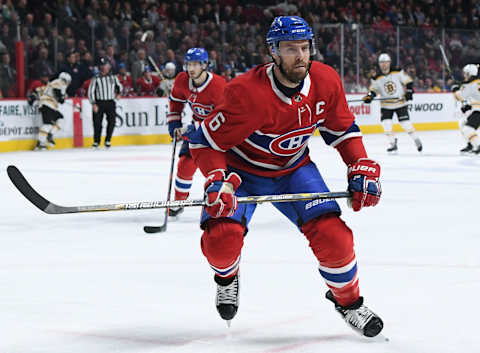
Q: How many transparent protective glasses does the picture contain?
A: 2